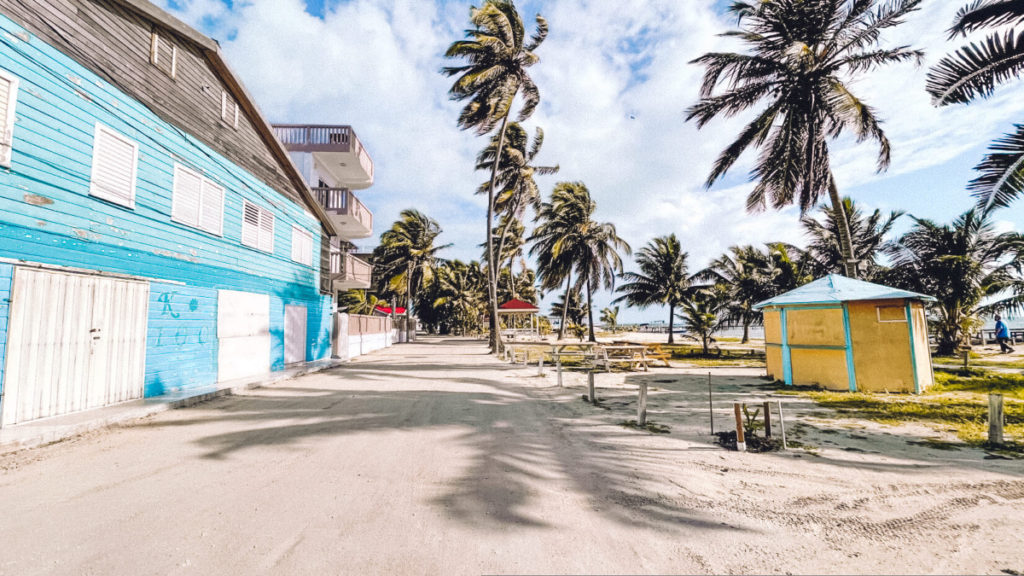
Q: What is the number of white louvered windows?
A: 5